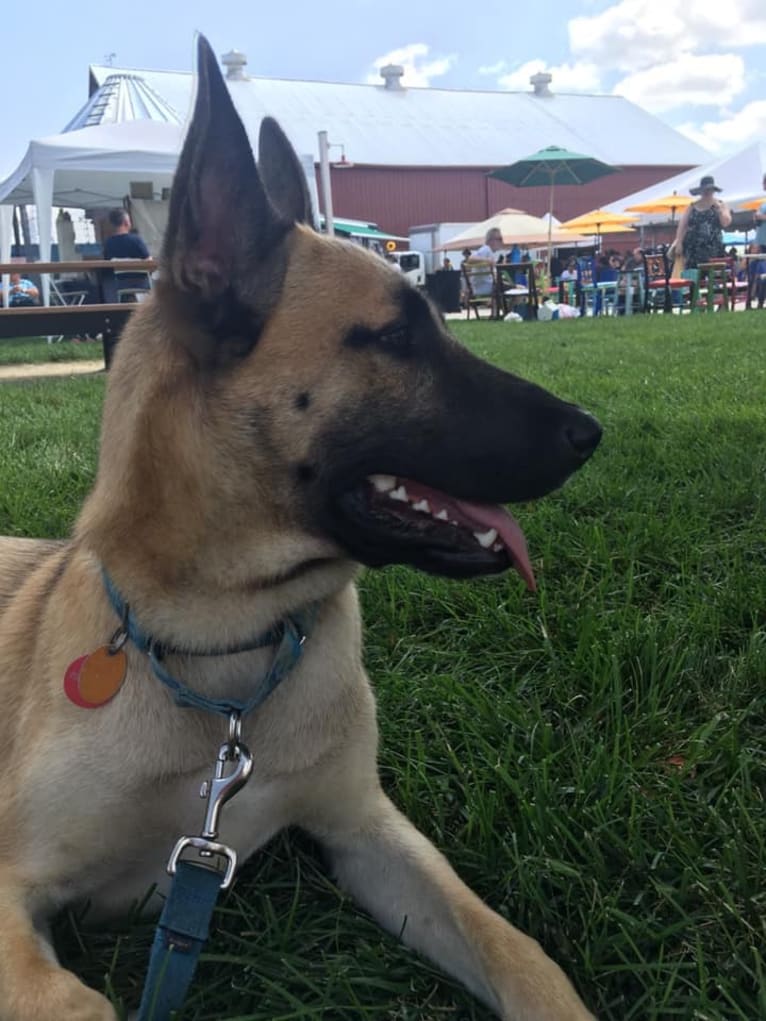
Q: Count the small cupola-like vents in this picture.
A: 3